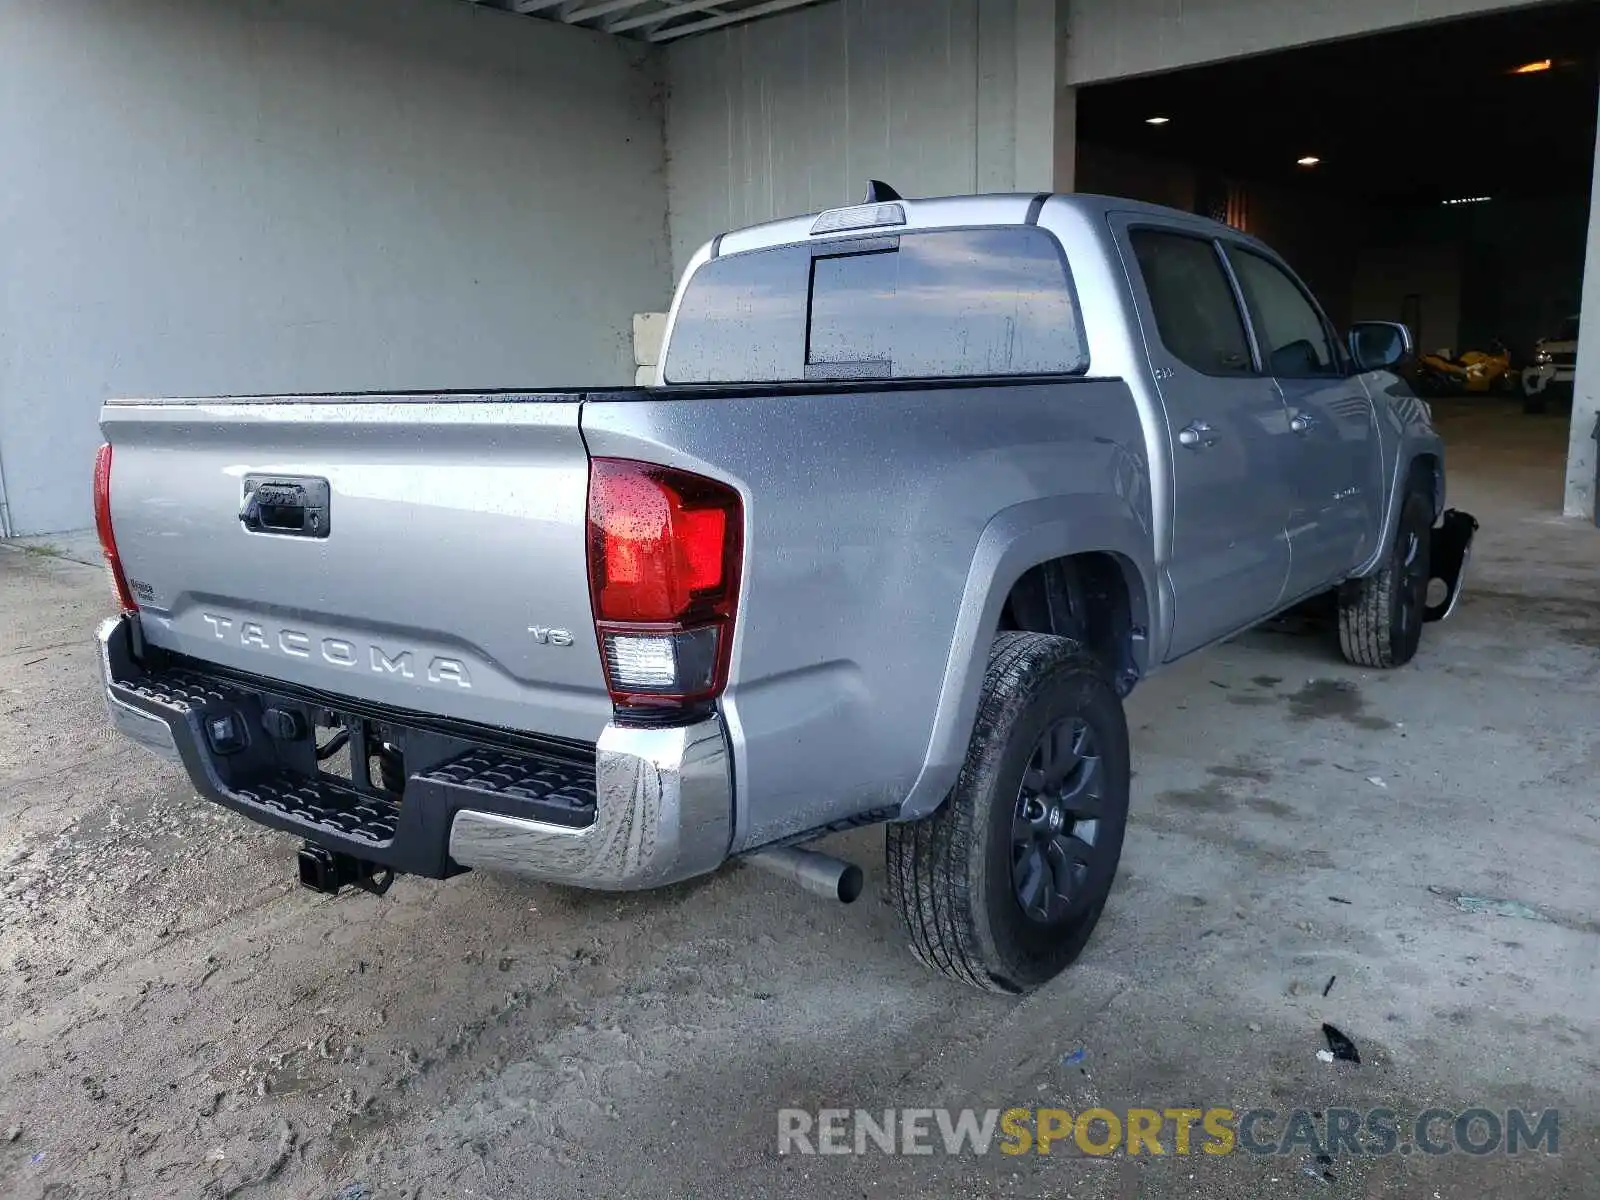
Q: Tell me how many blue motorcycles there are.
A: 0